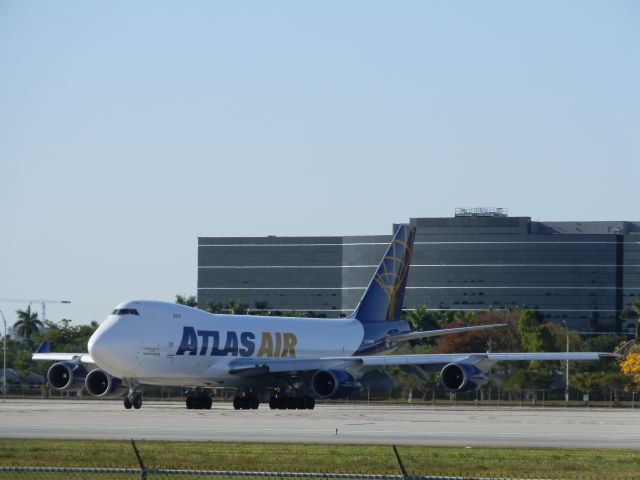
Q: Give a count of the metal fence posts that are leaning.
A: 2